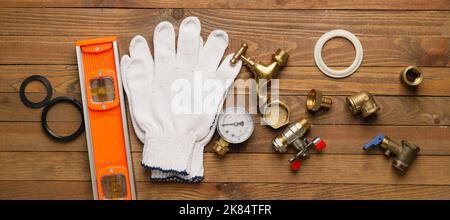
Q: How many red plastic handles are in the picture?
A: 2